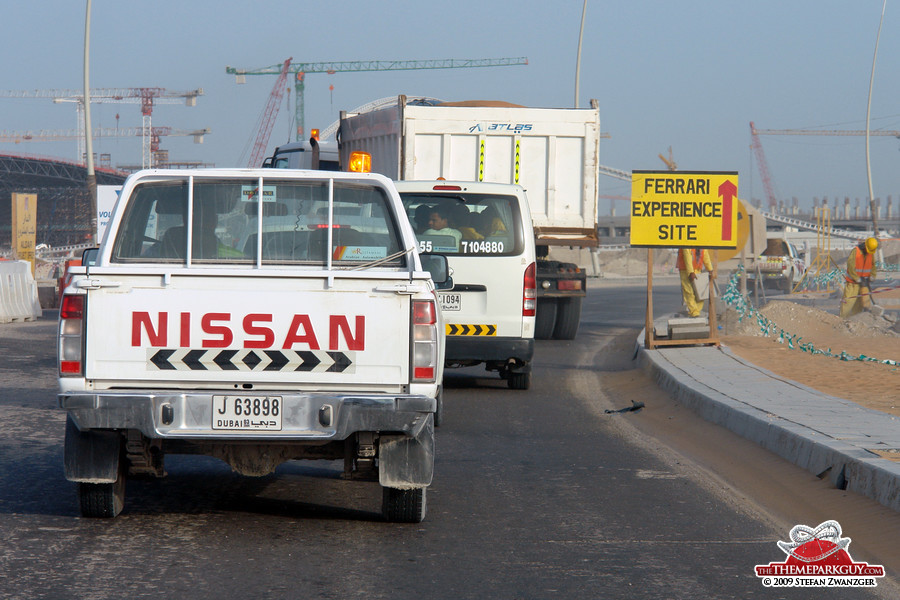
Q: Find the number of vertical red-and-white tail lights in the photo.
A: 3